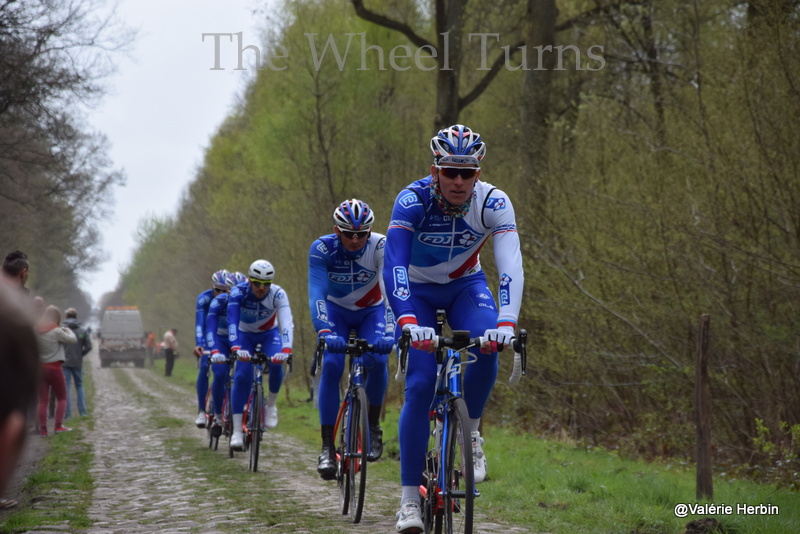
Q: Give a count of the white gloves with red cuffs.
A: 5